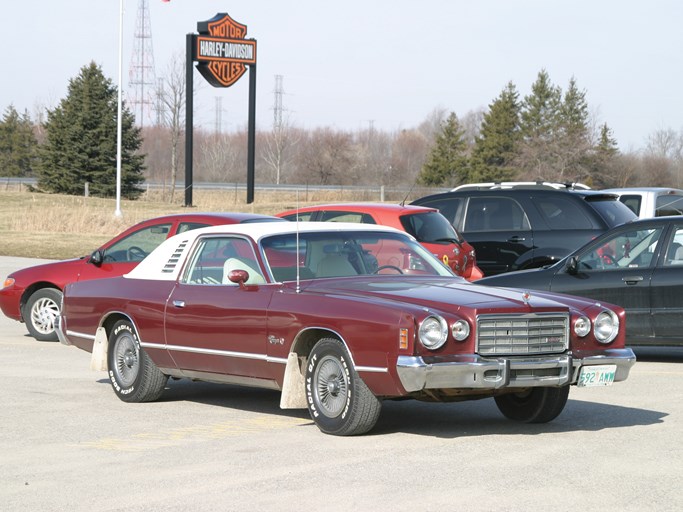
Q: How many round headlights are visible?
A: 4